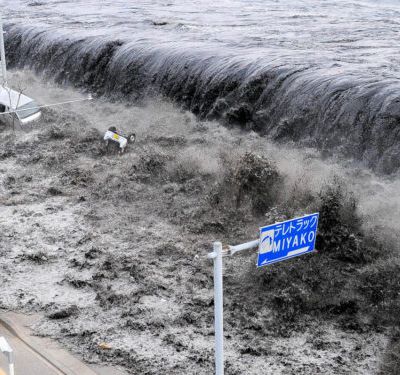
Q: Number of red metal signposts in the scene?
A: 0